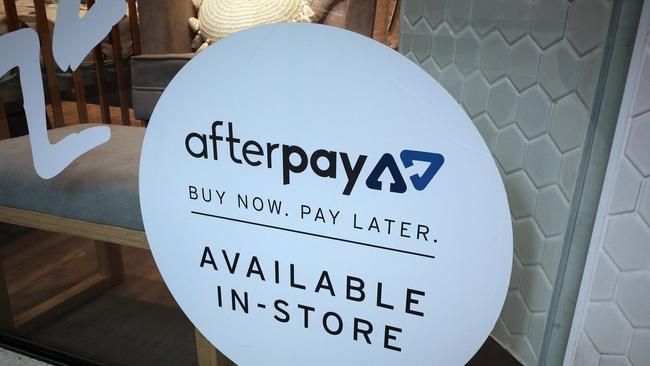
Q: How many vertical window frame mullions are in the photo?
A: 1